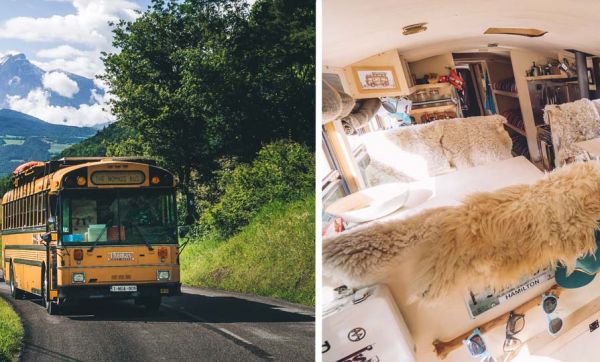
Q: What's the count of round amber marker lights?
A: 2